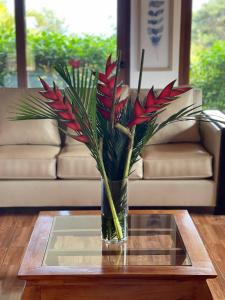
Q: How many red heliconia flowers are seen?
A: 3